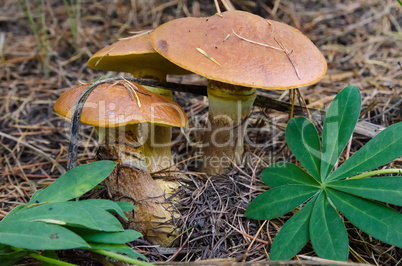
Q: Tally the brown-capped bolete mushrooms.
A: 3